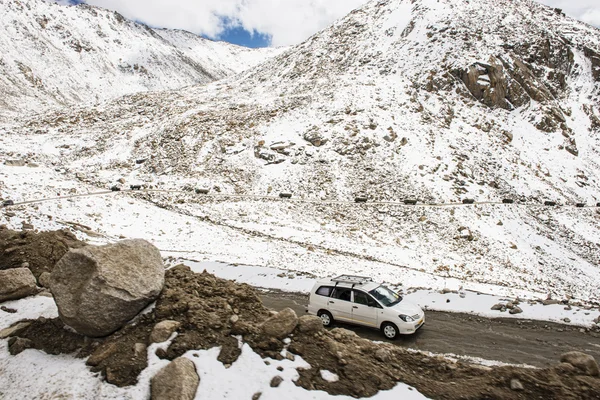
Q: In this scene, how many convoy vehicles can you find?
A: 12